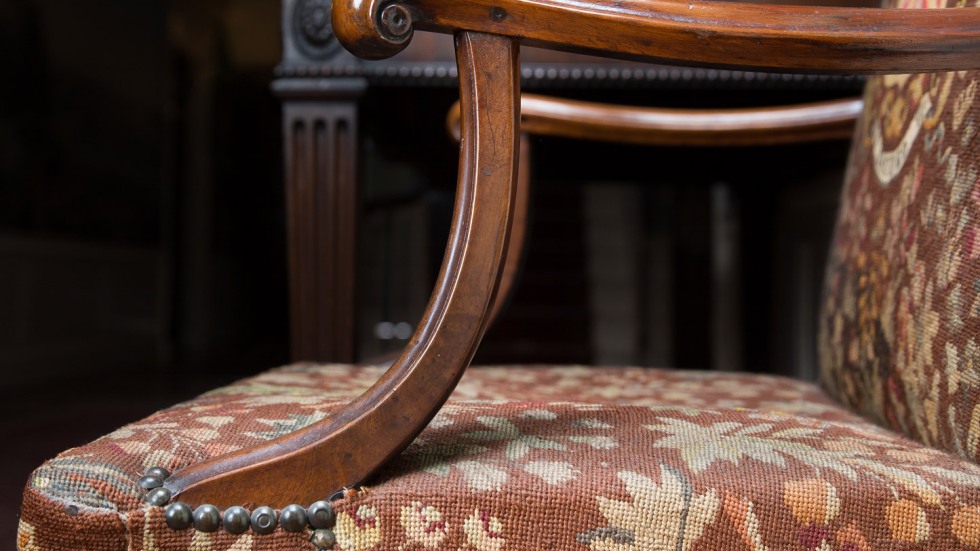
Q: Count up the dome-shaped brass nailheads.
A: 10